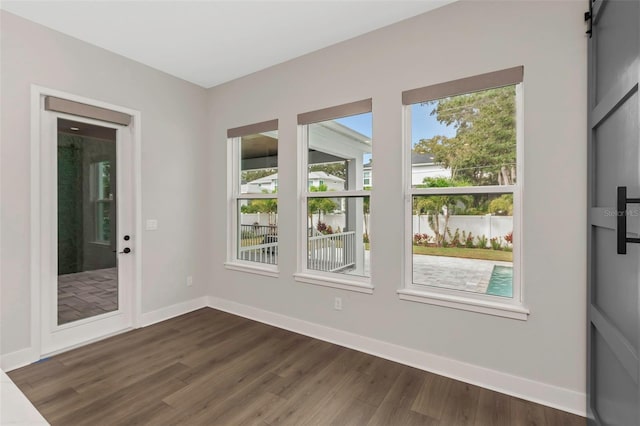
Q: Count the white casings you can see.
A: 4